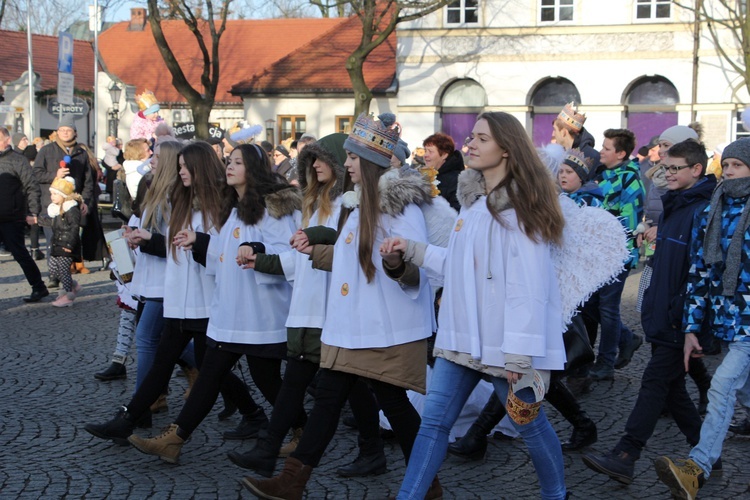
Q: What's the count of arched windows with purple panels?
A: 3